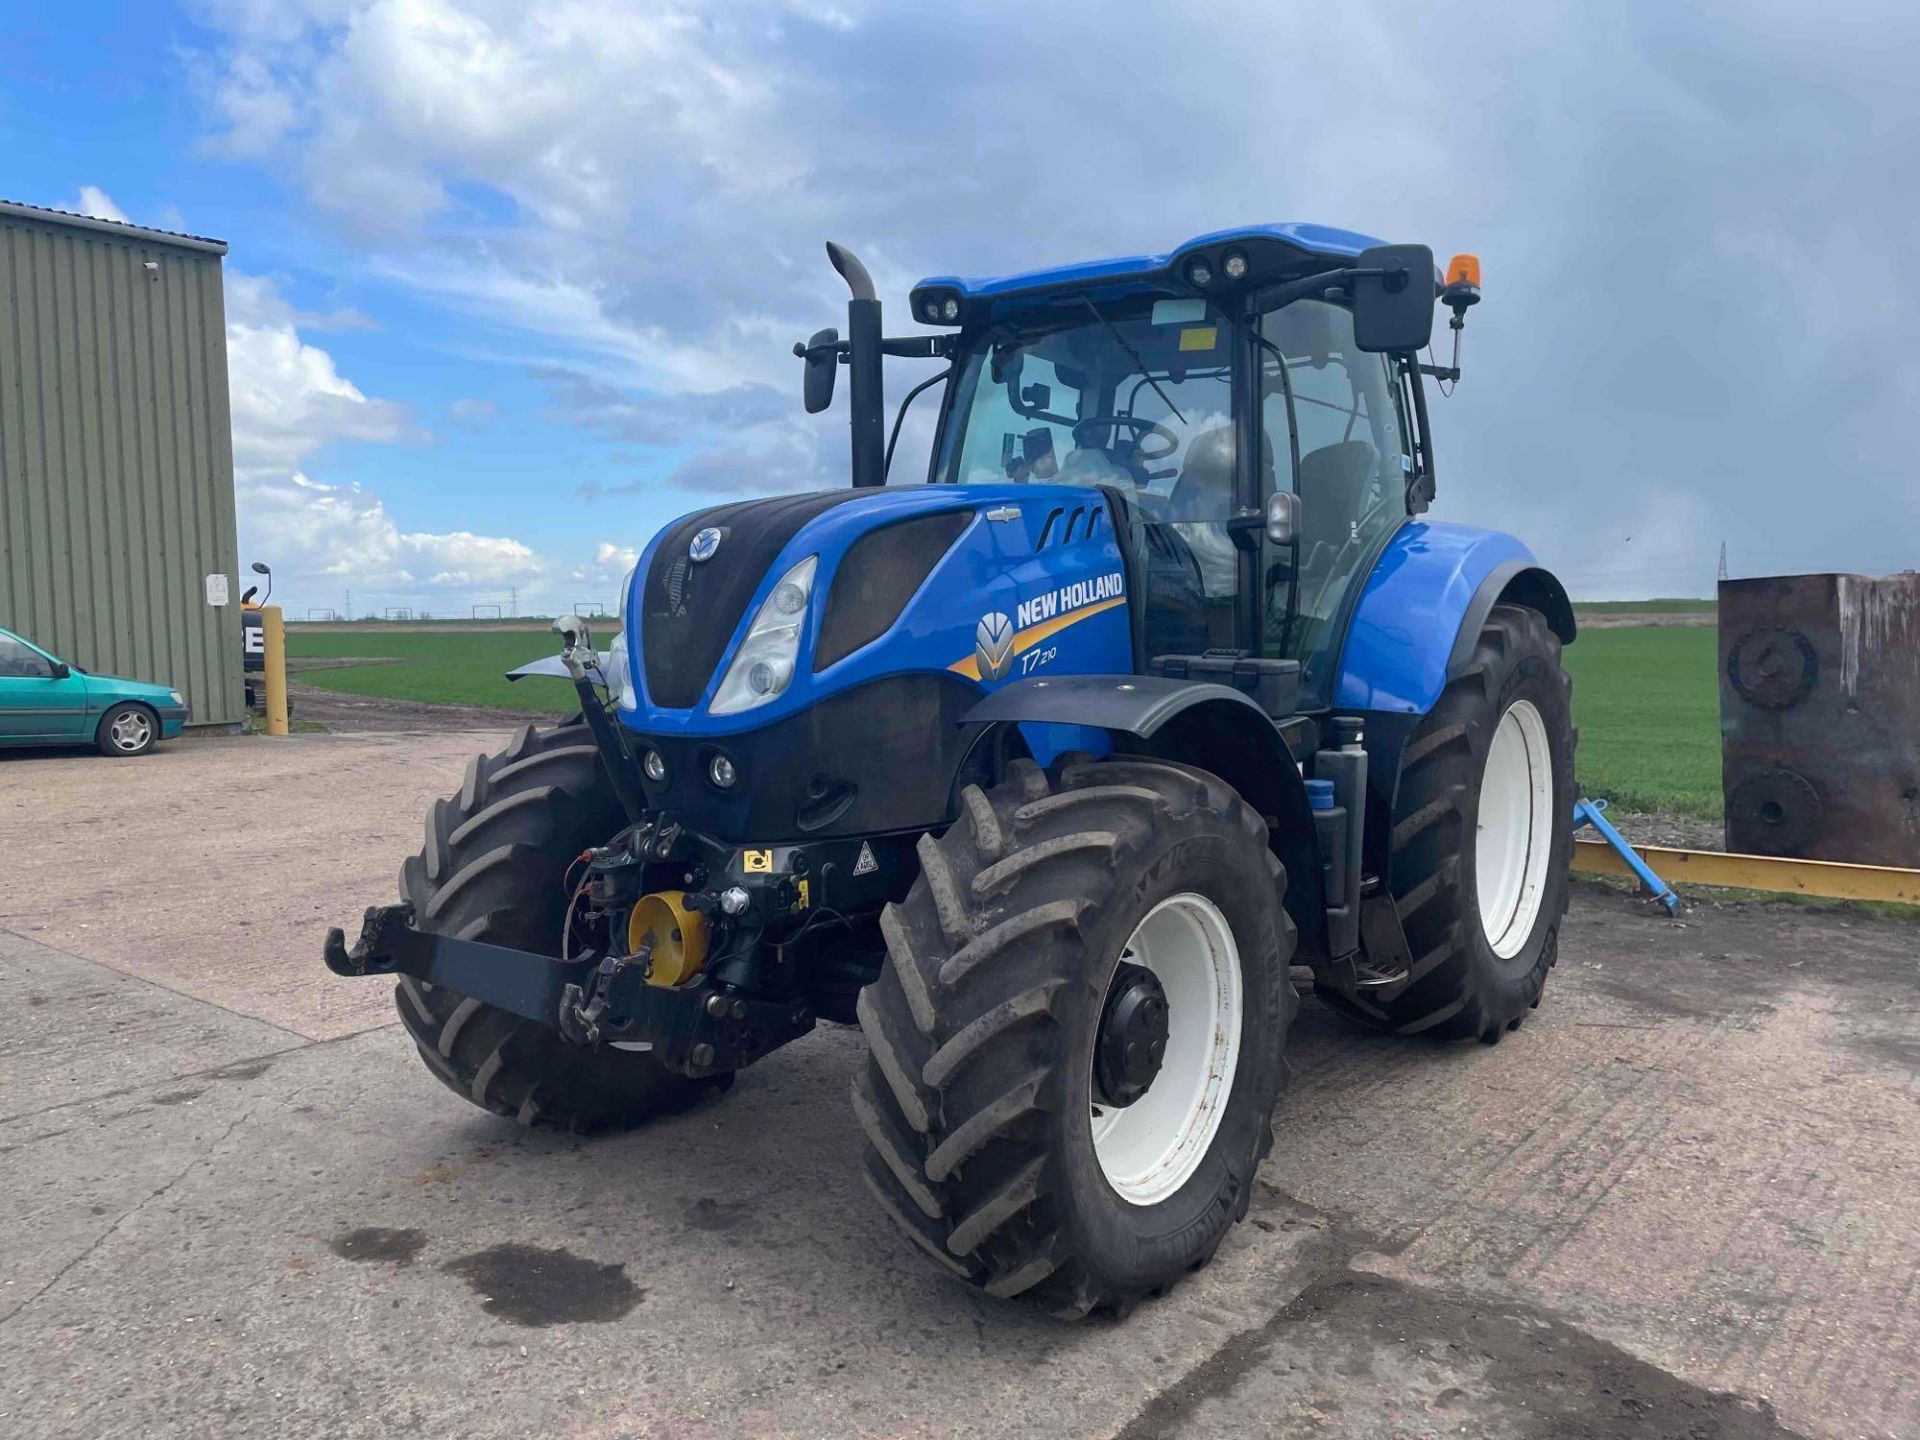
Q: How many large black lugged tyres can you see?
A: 3